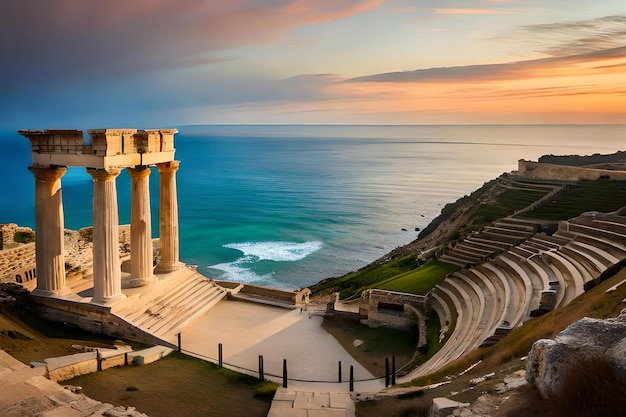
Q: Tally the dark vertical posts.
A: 8